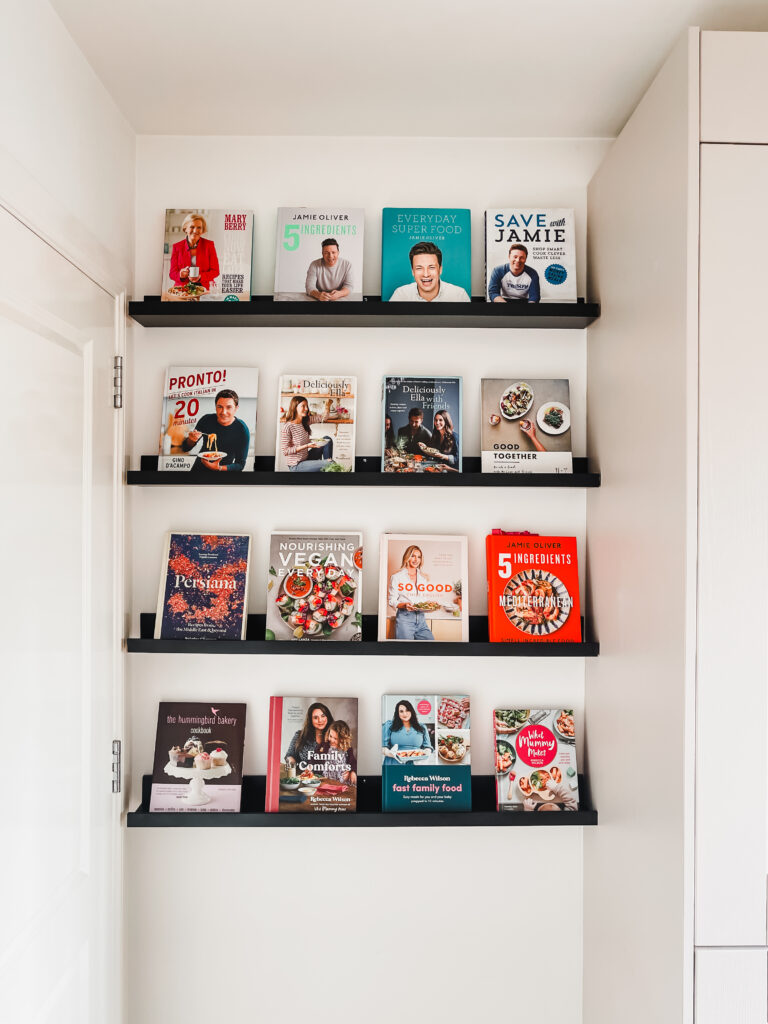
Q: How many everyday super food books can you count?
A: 1